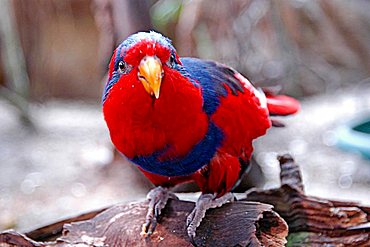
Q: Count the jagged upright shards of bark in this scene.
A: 1